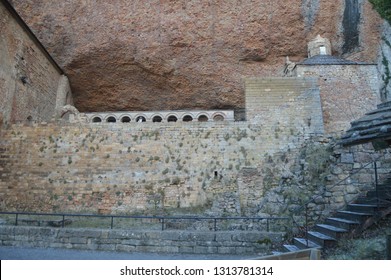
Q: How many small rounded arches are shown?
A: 9